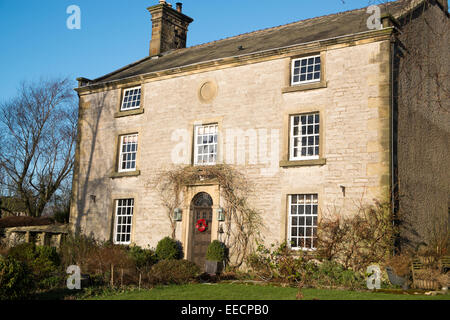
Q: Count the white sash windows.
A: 7